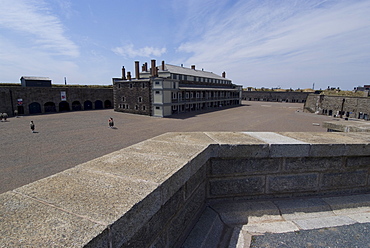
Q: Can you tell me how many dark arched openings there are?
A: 7